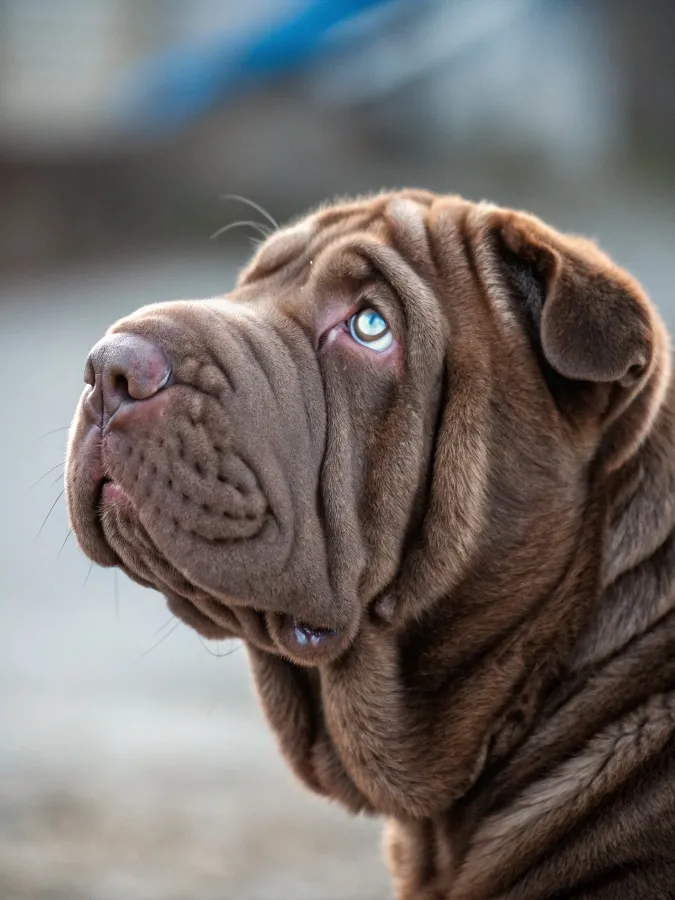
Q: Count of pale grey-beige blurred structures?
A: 1